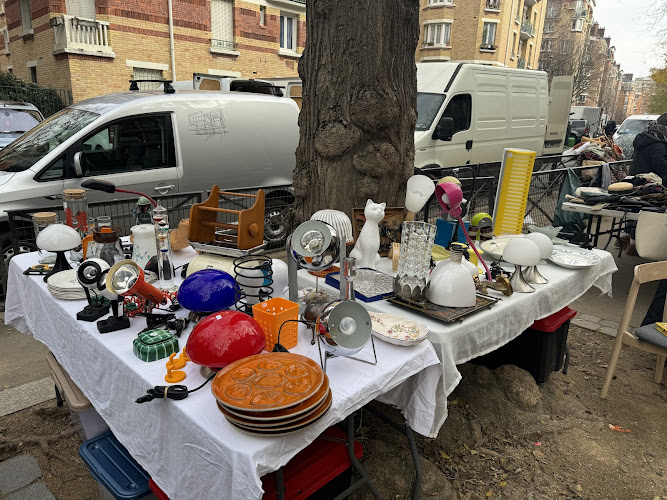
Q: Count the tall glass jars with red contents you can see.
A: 1